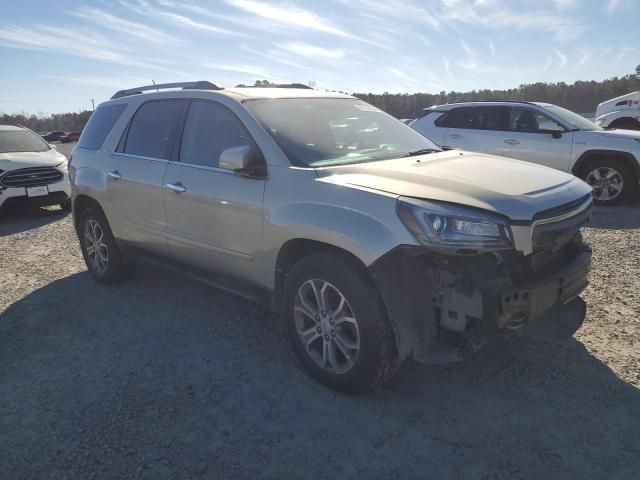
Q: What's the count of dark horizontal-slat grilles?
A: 1